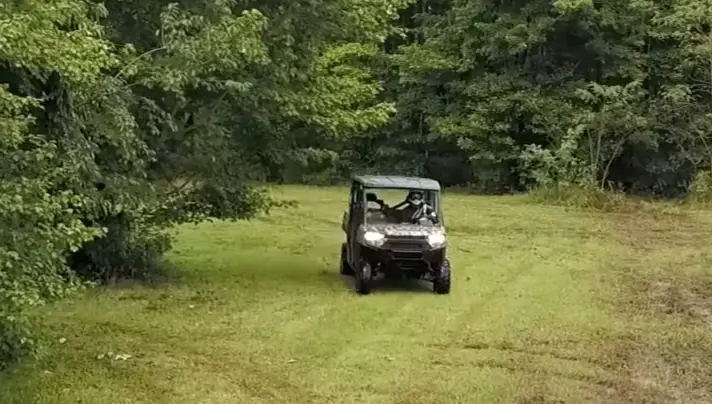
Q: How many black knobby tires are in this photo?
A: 3